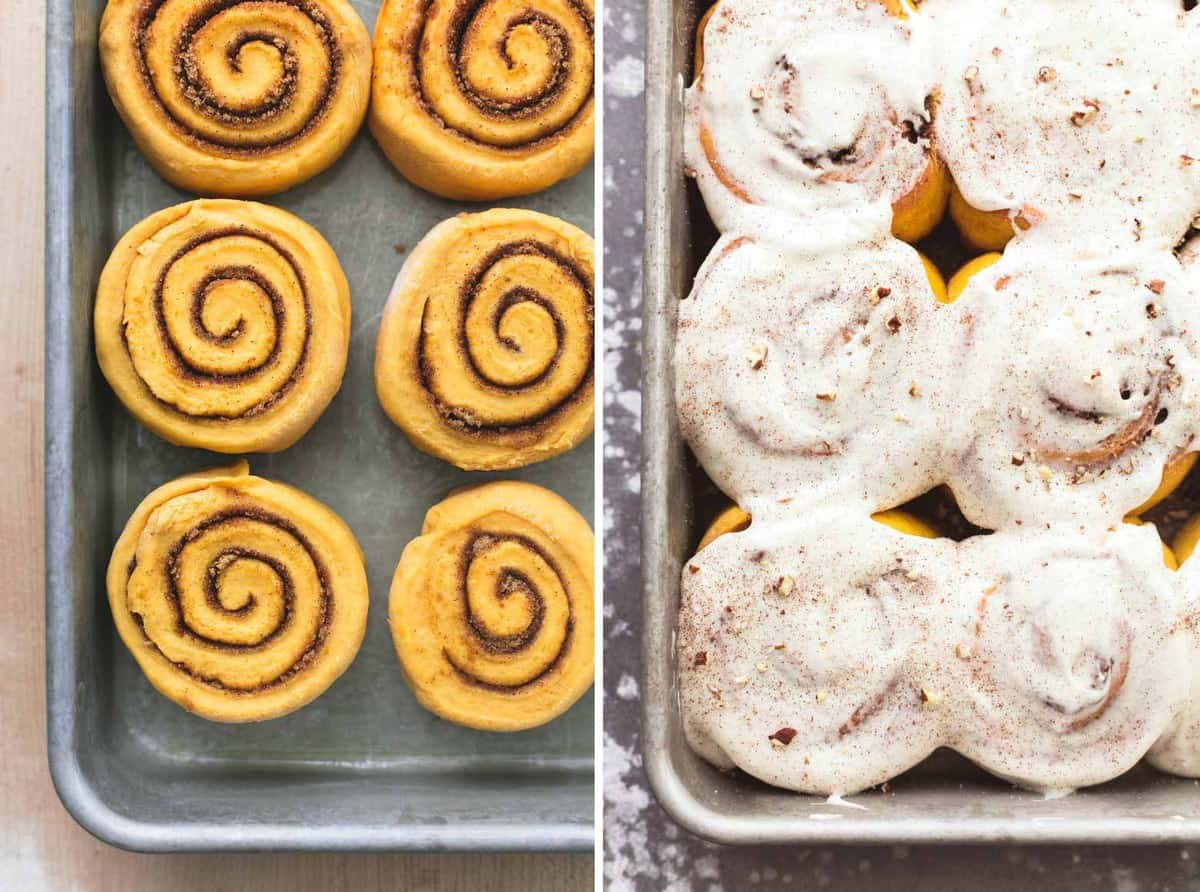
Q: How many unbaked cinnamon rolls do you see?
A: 6